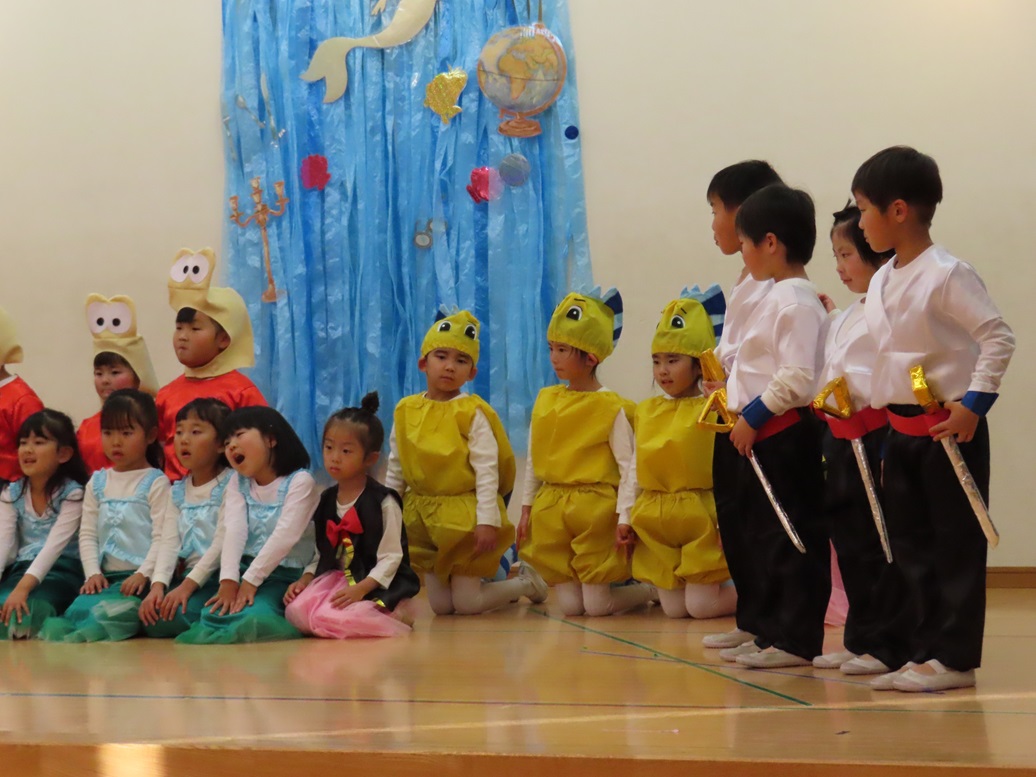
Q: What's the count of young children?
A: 15